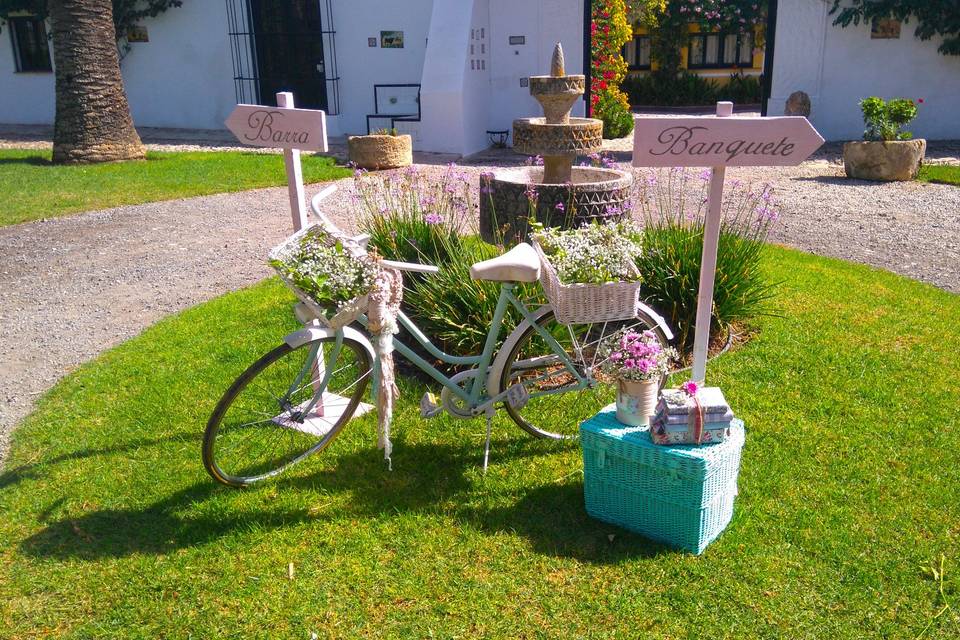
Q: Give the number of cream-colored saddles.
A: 1